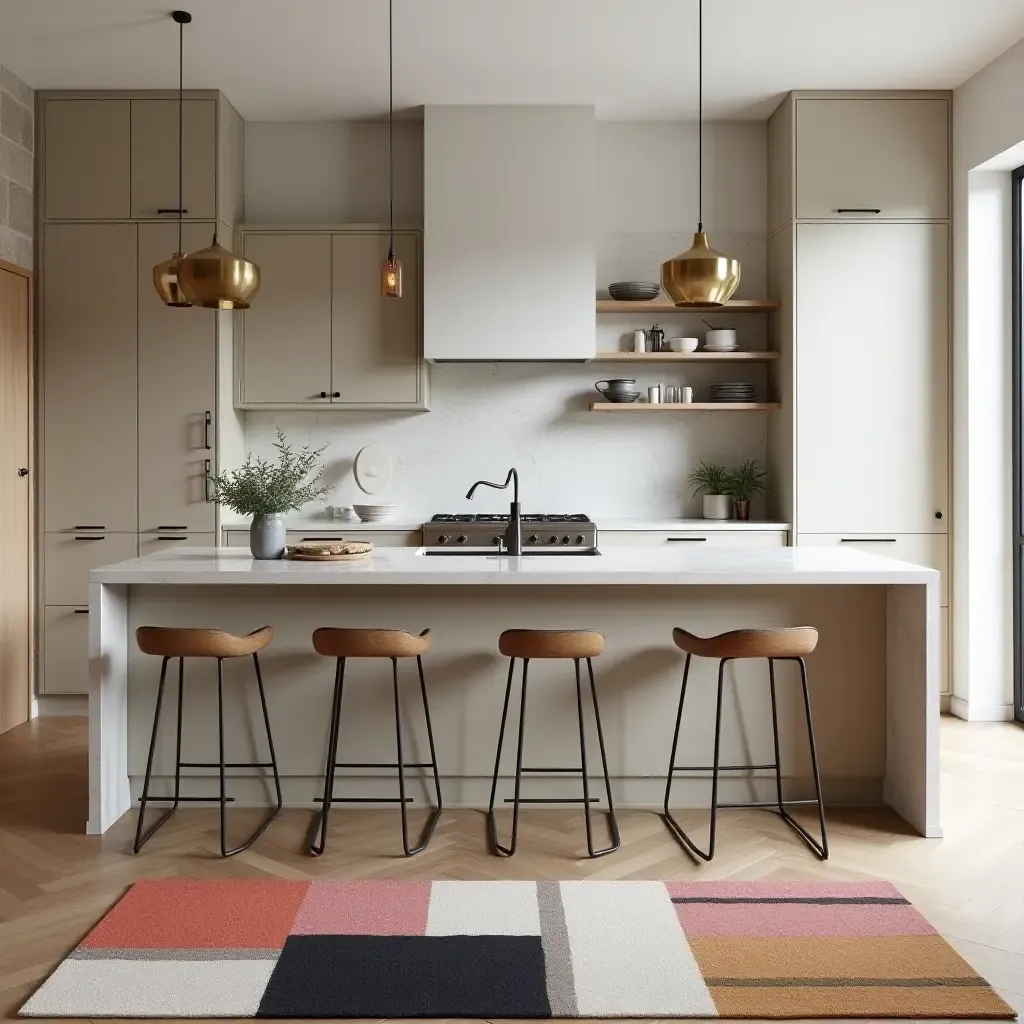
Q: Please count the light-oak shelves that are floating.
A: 3